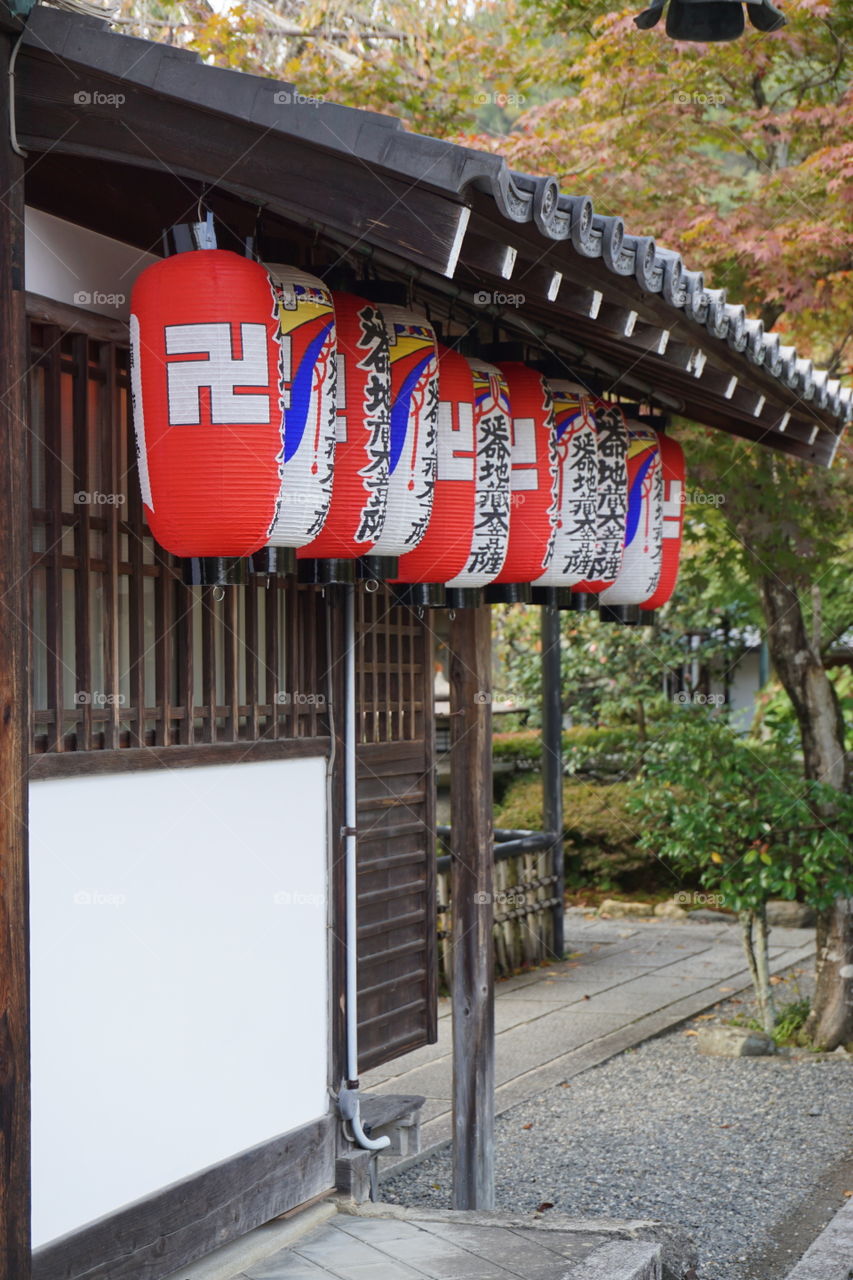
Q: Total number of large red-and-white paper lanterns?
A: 11